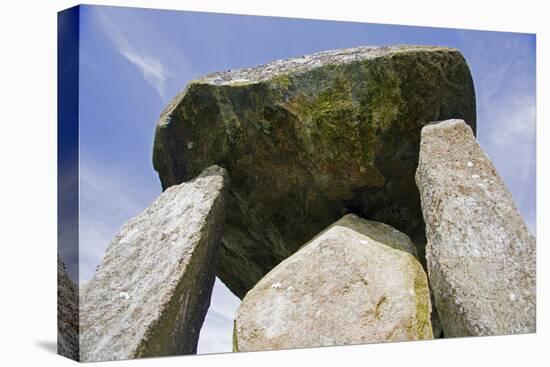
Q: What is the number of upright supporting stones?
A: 3